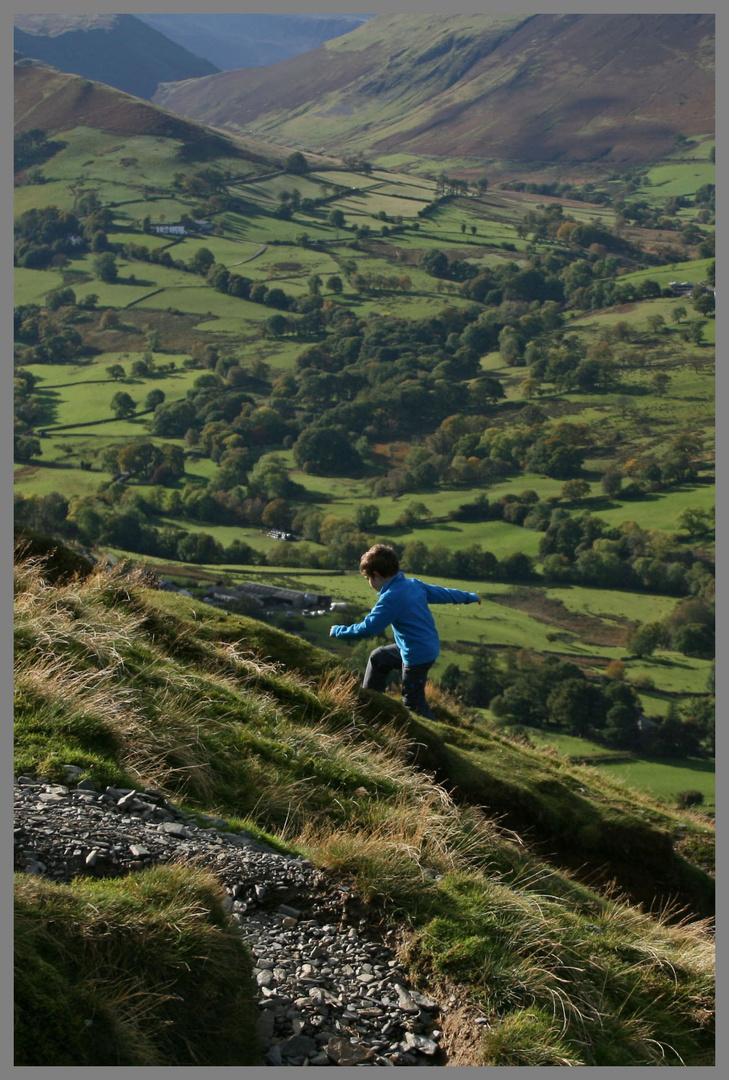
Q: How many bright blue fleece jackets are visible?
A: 1